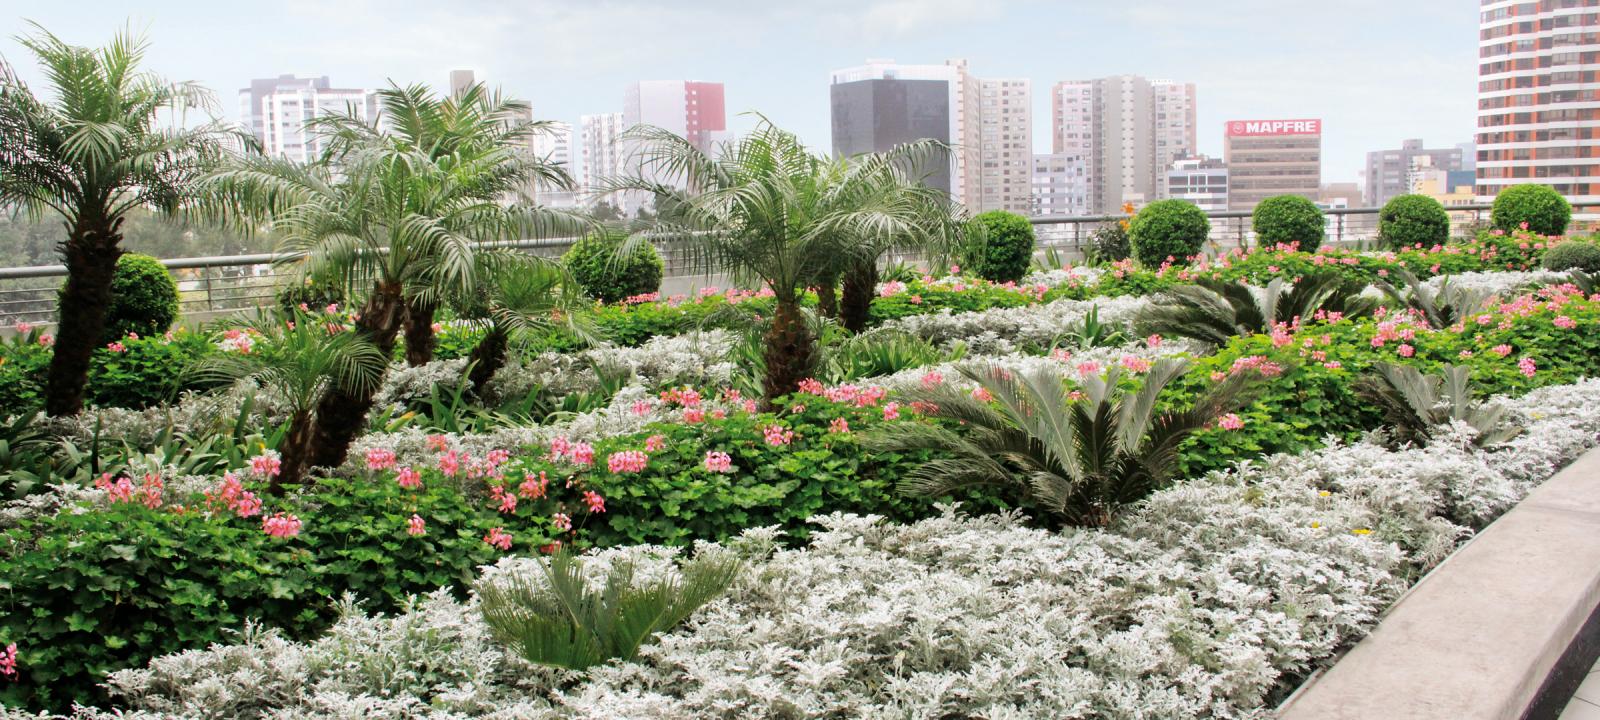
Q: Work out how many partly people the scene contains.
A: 0